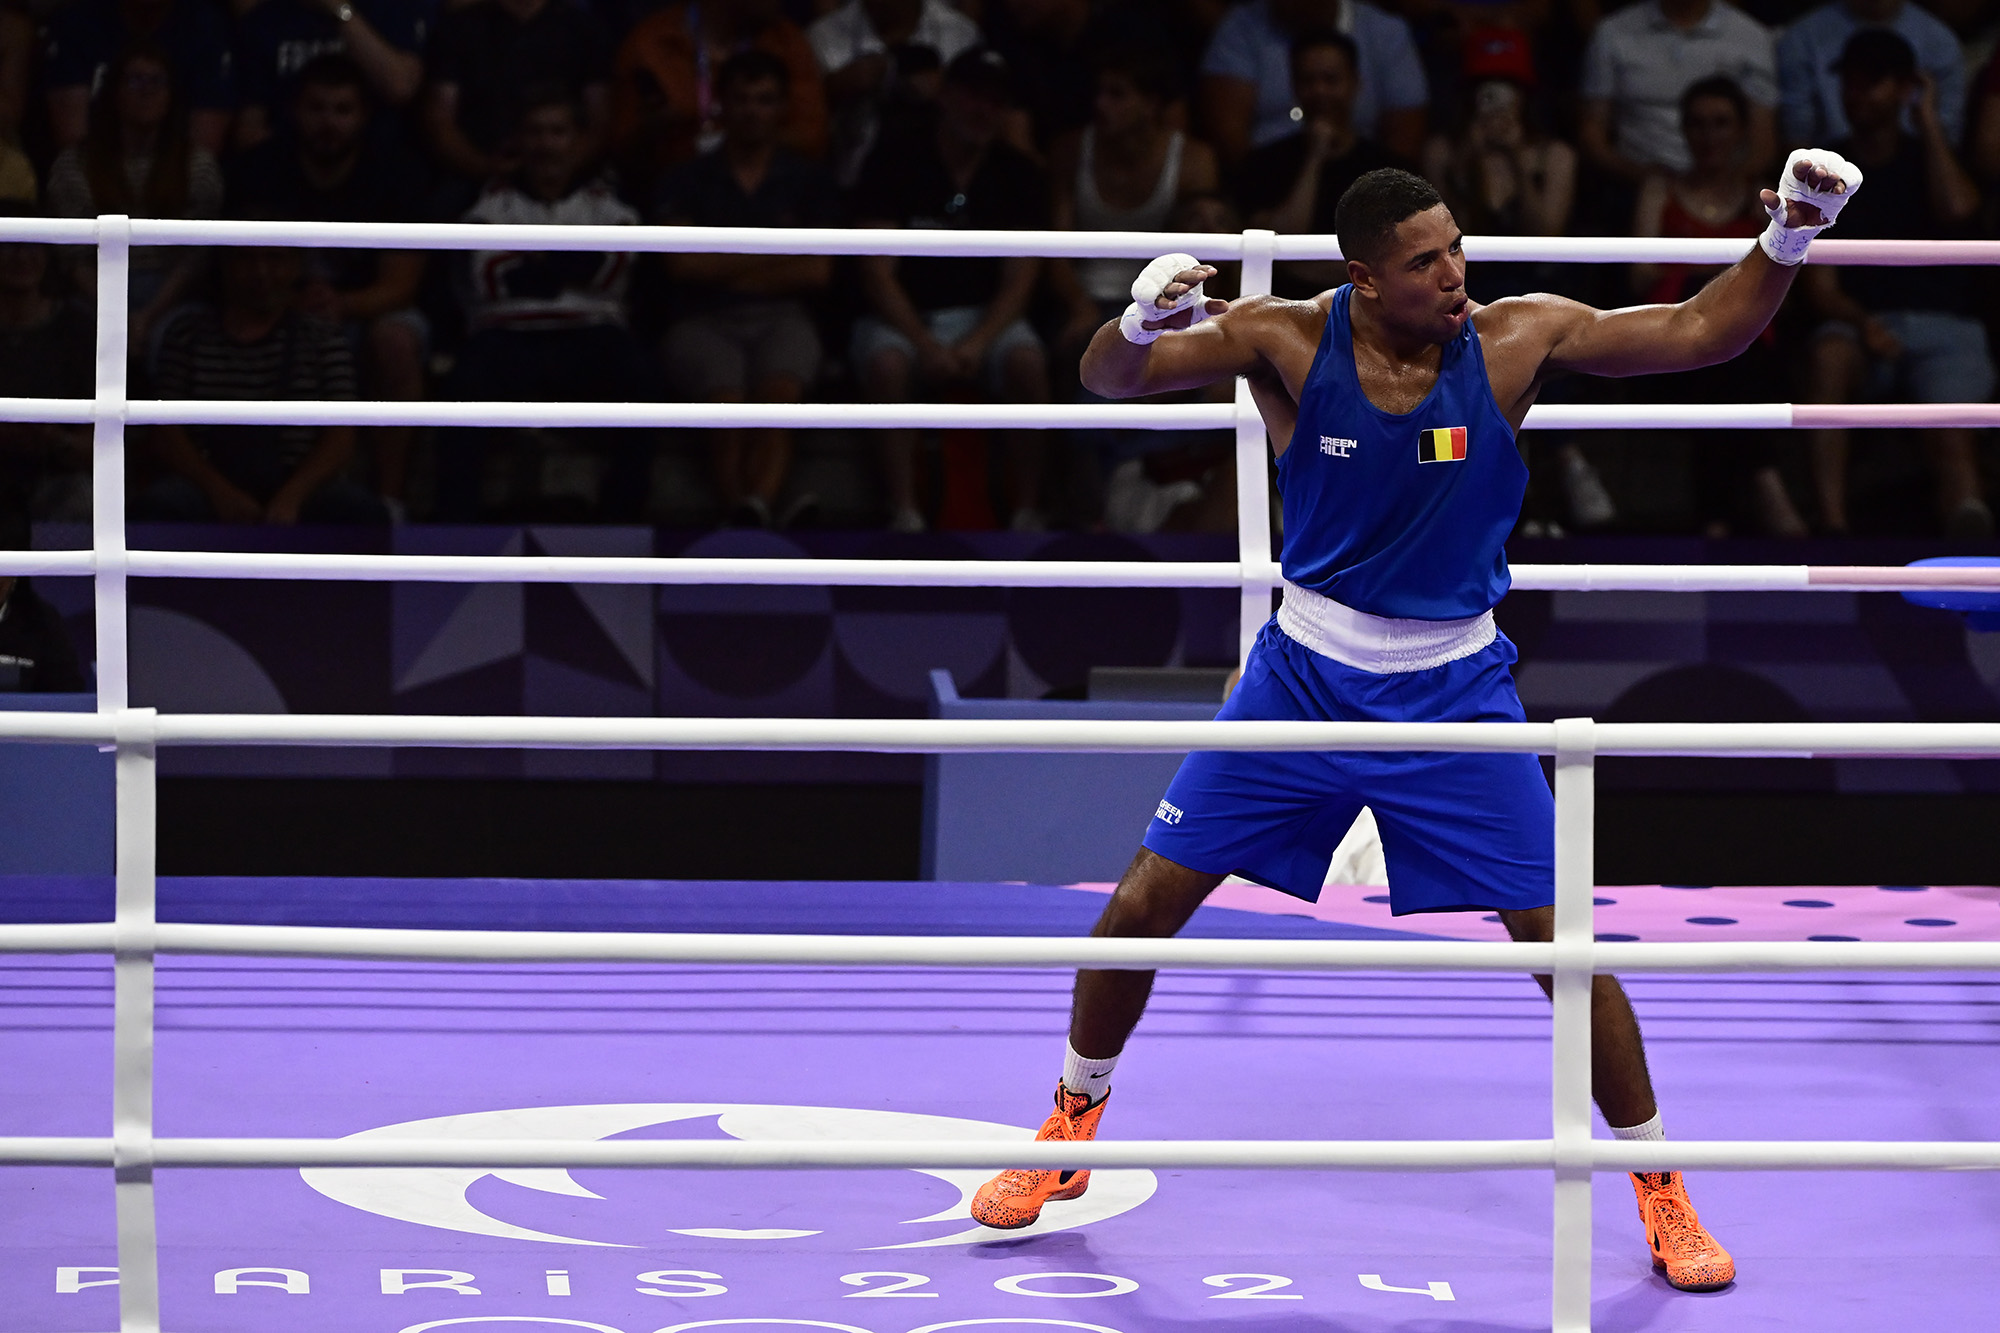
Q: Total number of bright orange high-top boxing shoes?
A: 2